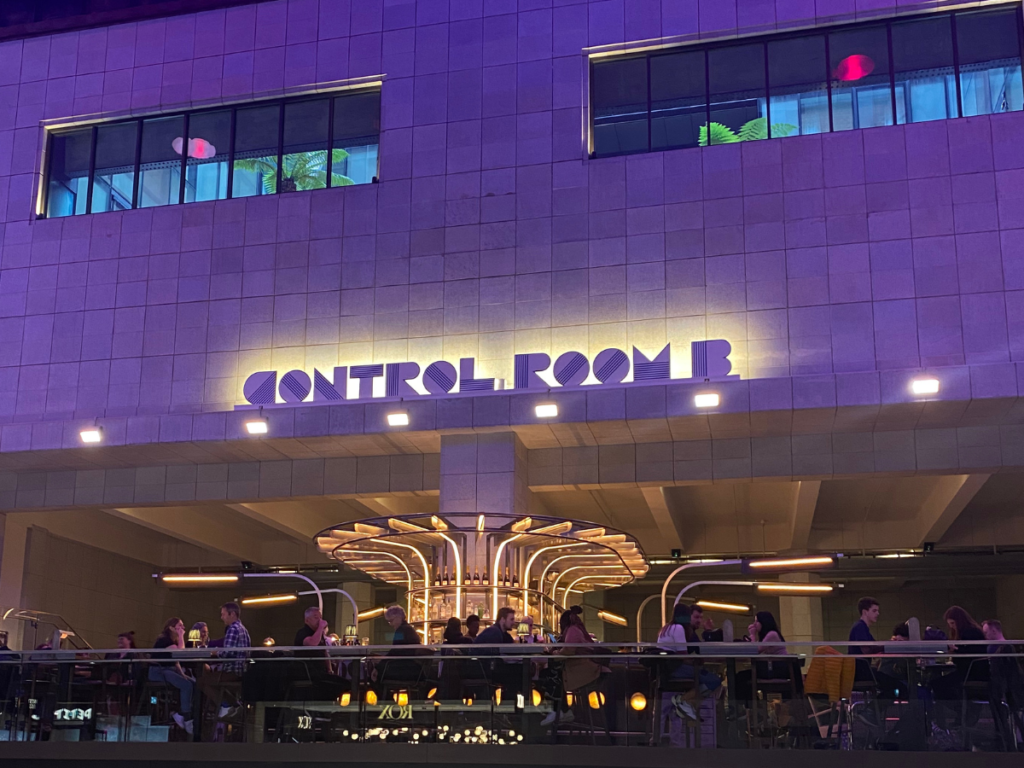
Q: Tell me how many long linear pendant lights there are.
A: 7